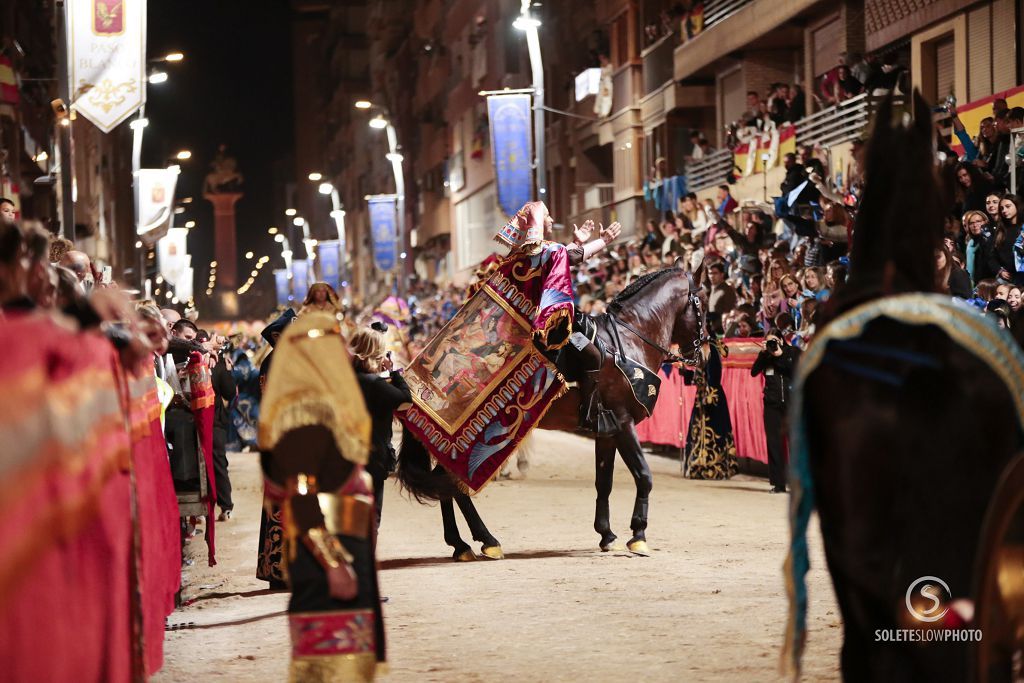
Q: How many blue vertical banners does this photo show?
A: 5